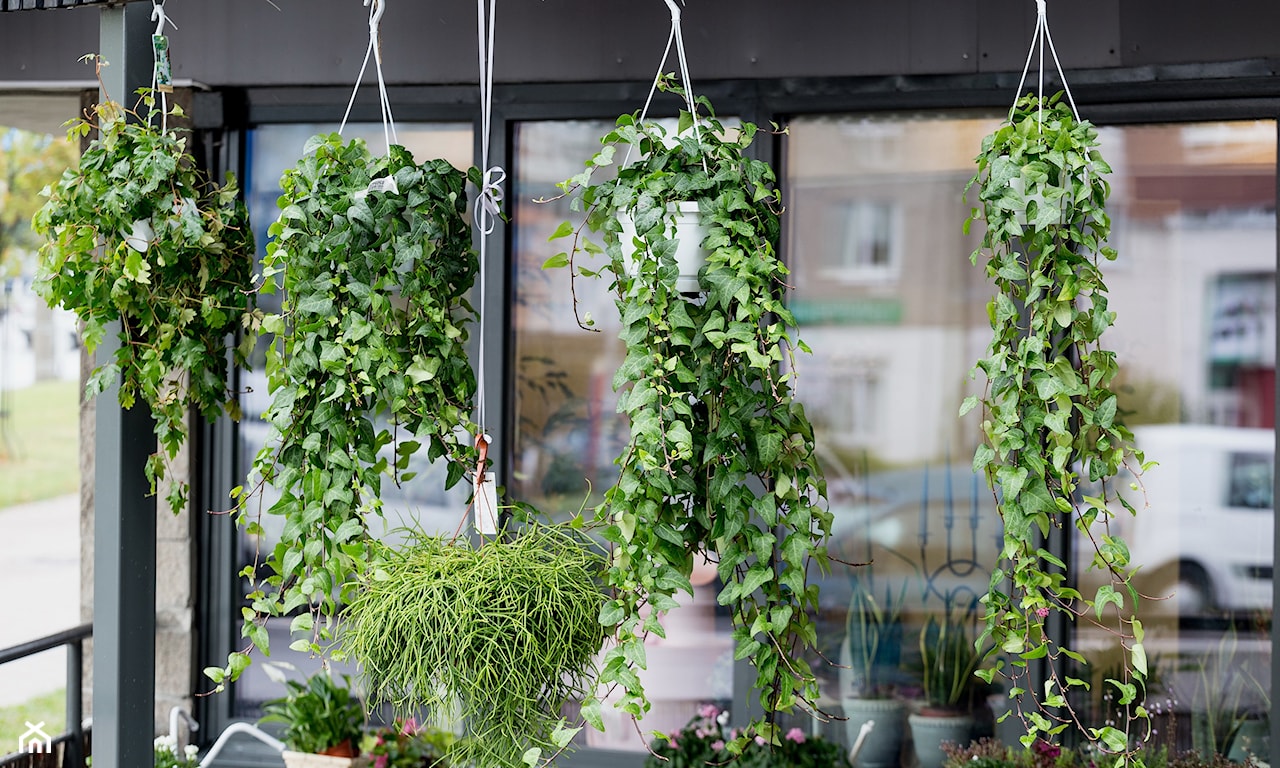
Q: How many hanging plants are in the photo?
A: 5